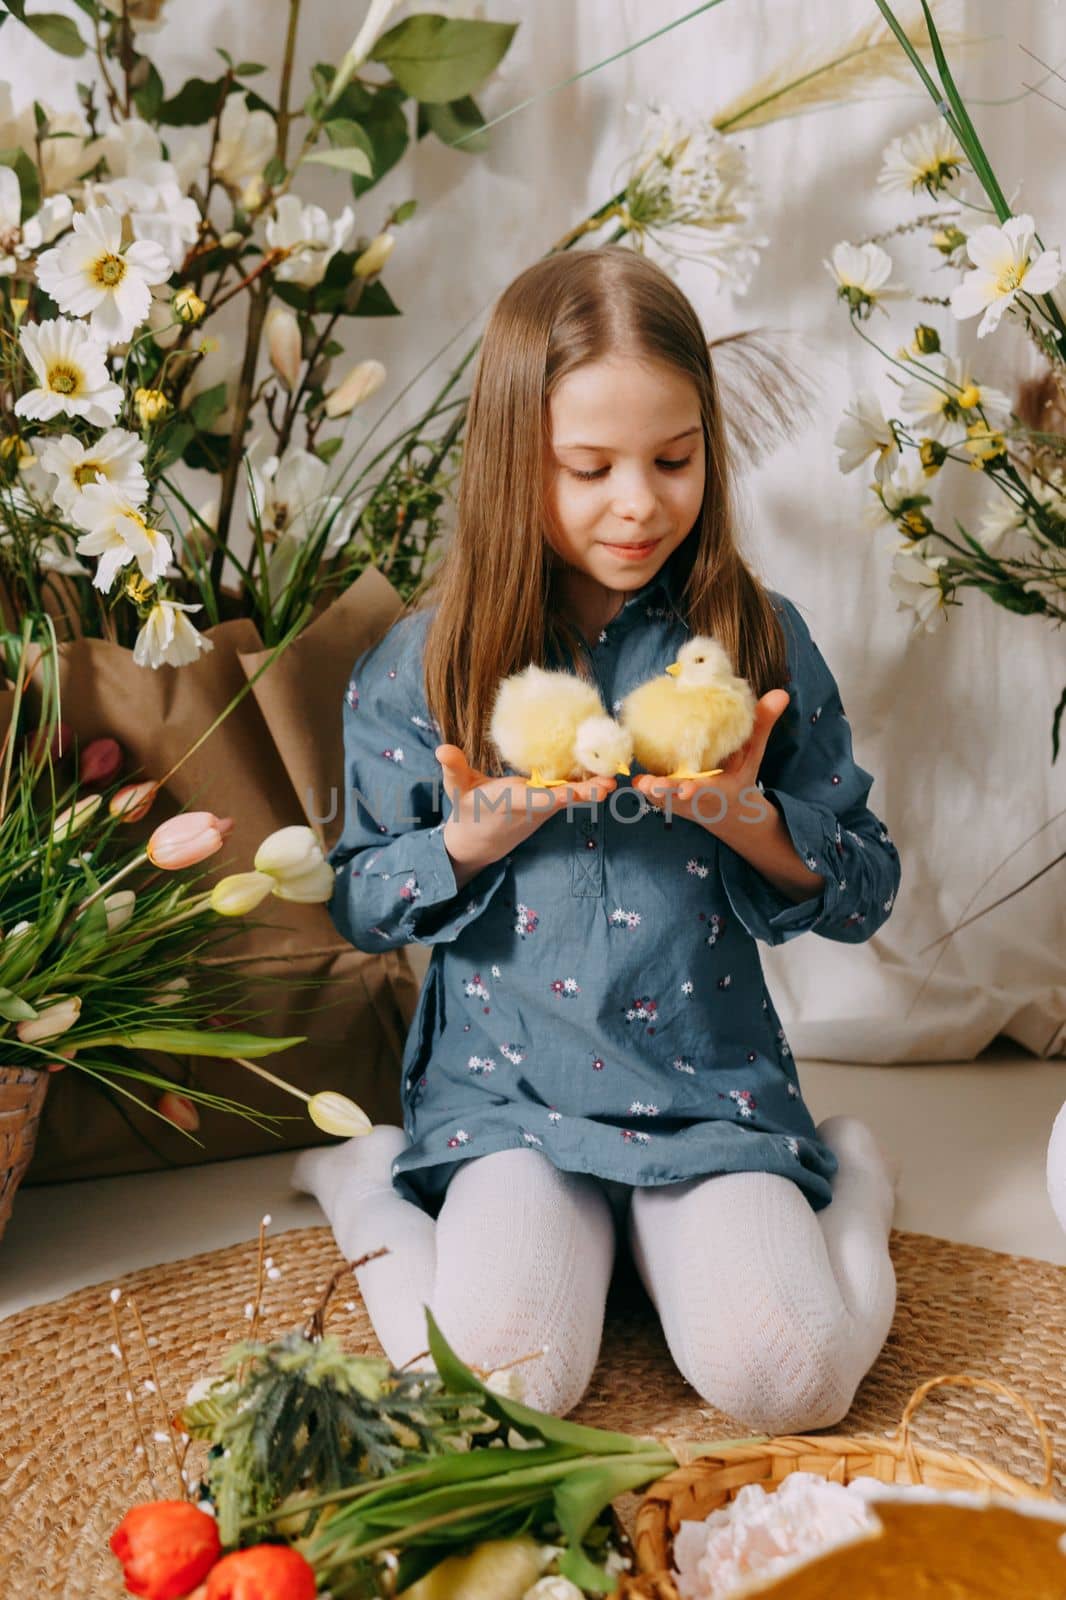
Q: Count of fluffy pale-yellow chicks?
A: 2